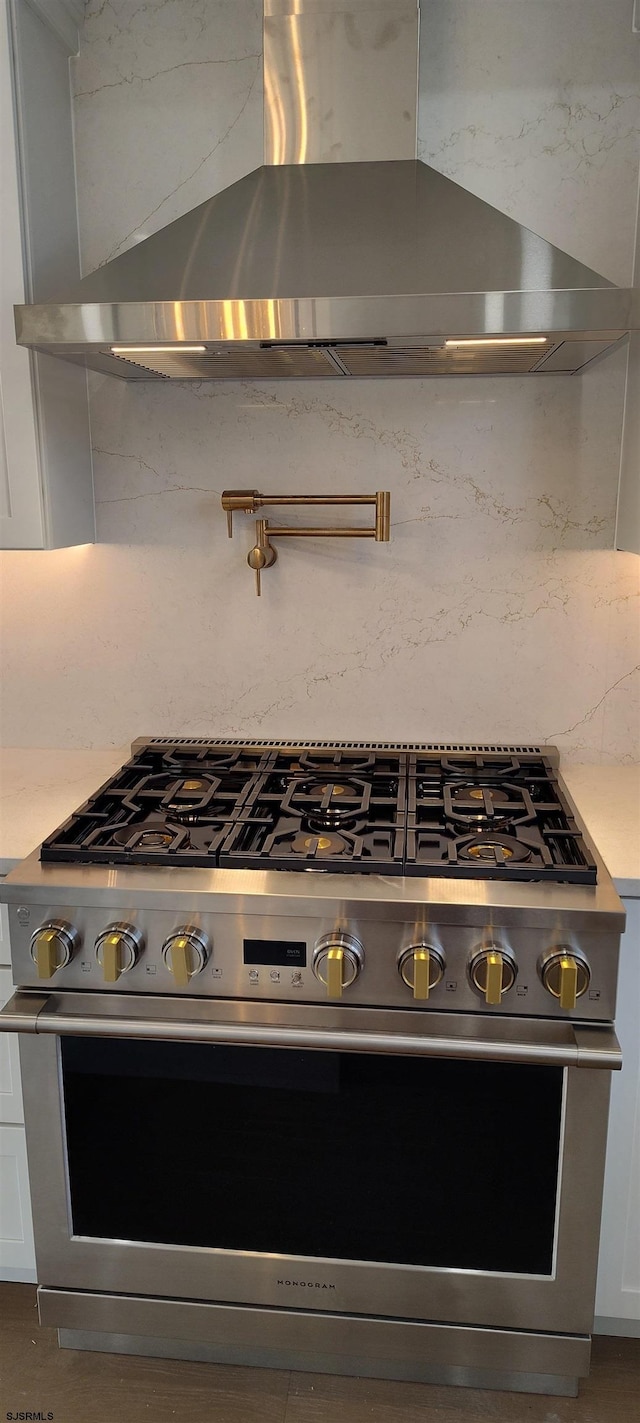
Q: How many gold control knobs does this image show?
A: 7